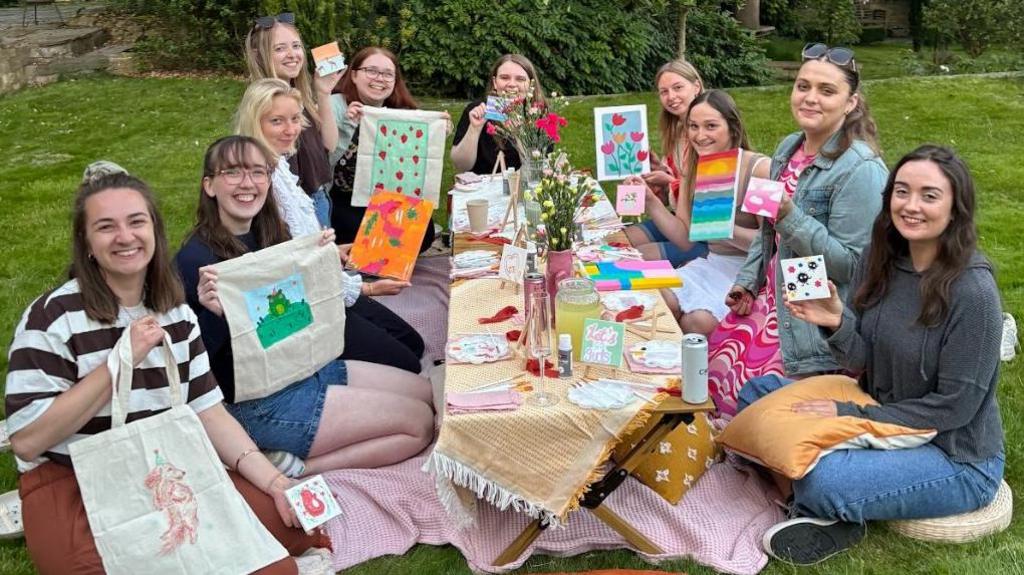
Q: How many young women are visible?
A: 10